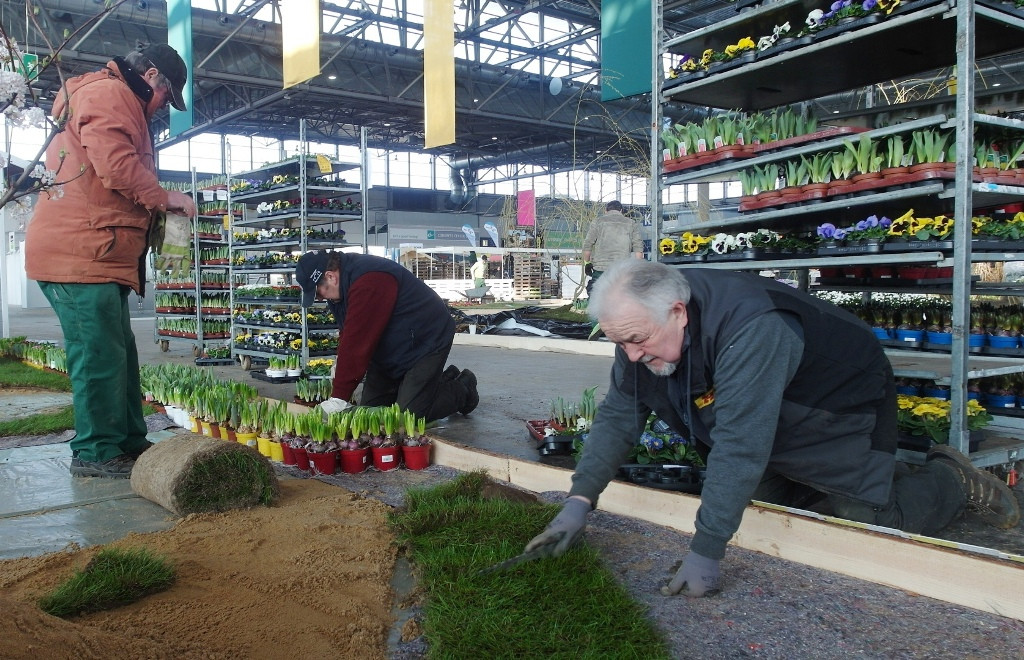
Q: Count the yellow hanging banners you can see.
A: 2